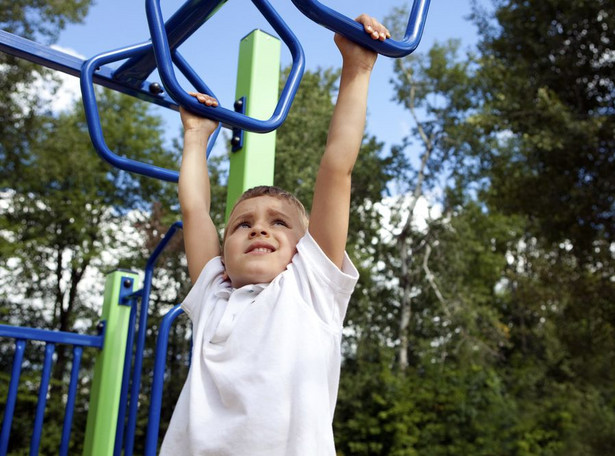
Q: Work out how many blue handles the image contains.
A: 3